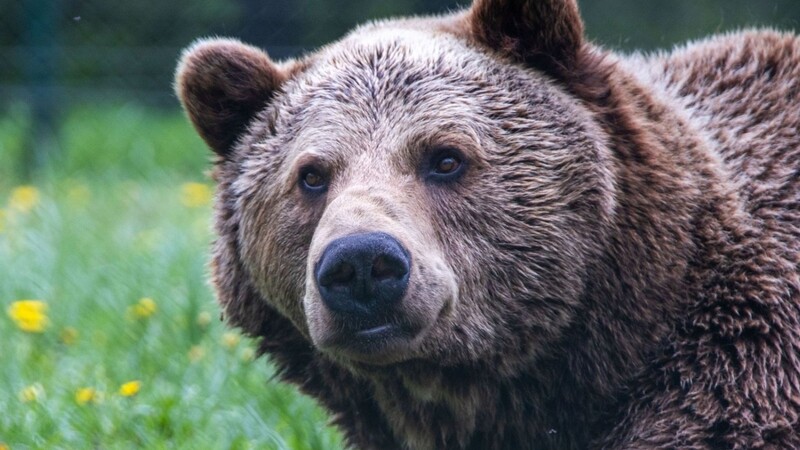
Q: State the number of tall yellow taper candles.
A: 0